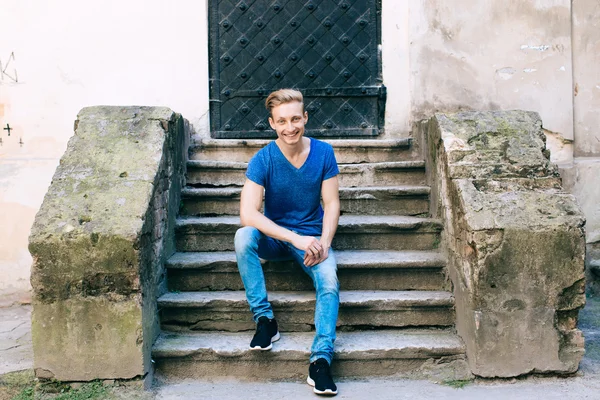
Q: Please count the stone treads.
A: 7